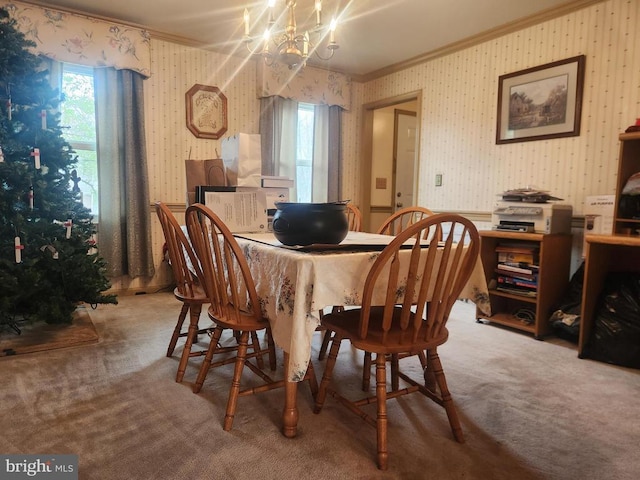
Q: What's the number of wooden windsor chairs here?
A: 5